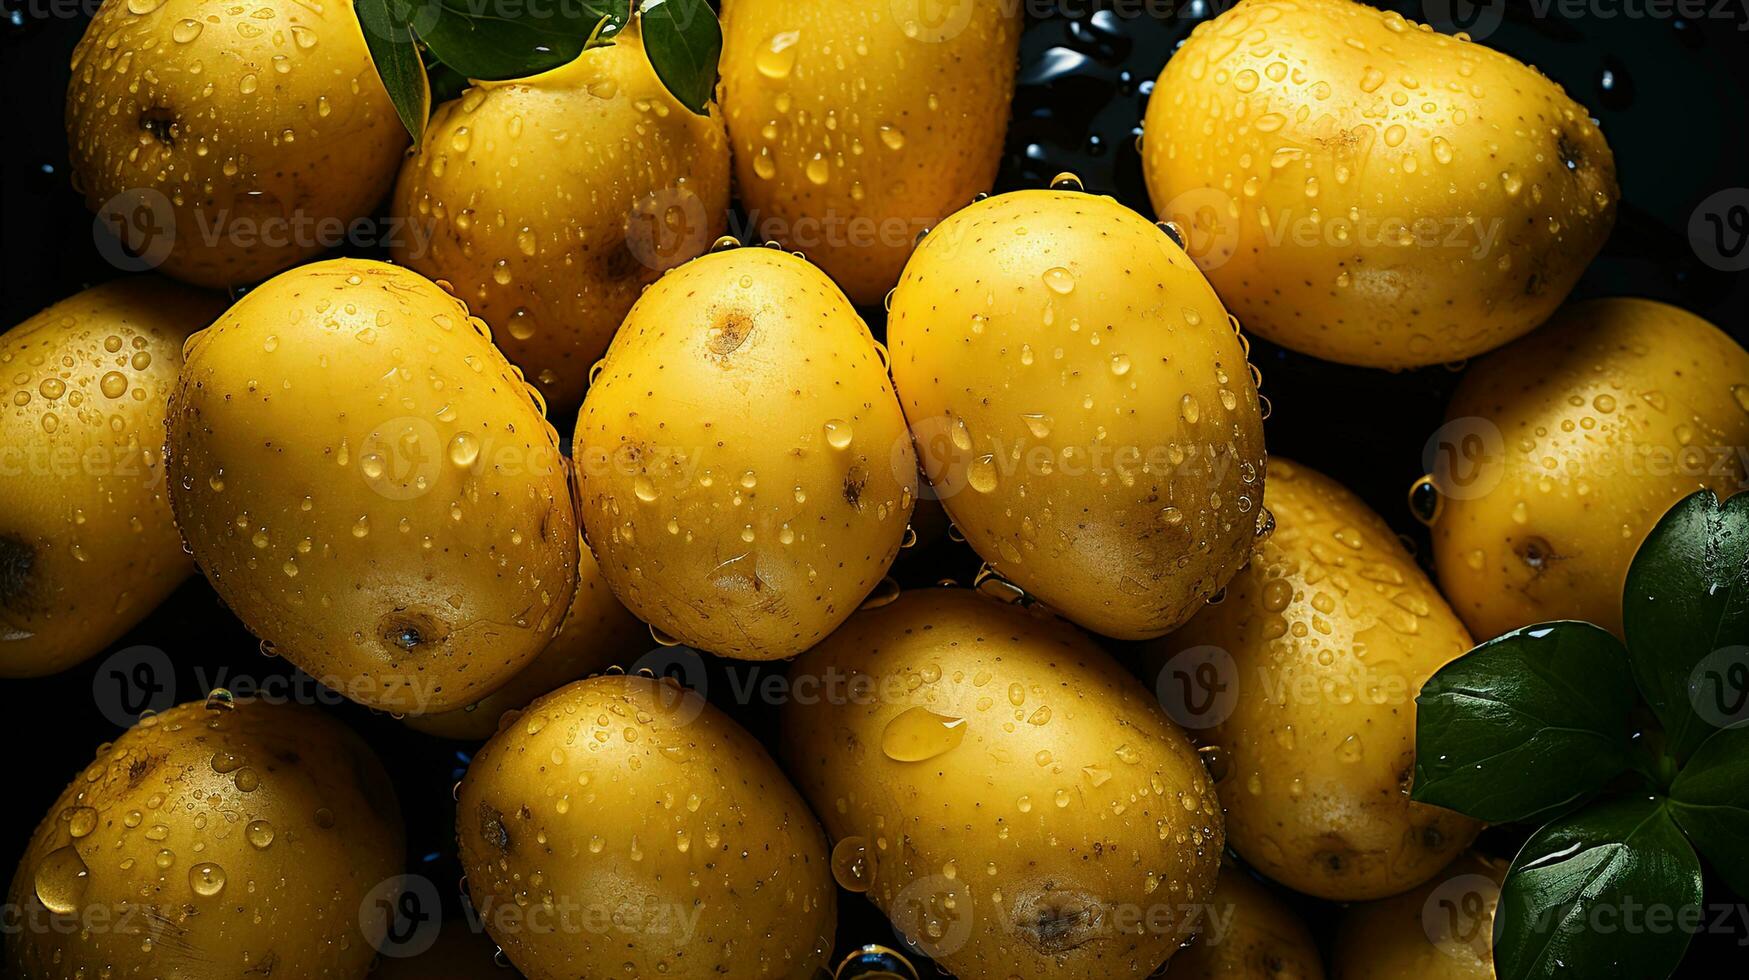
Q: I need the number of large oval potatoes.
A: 13